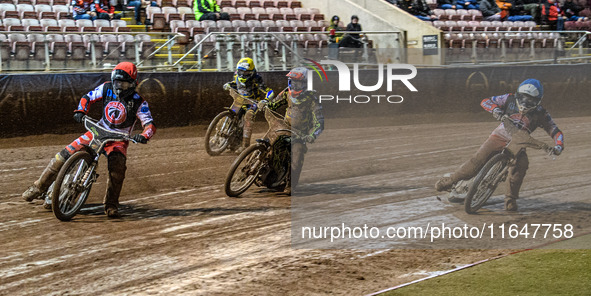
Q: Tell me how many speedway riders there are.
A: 4